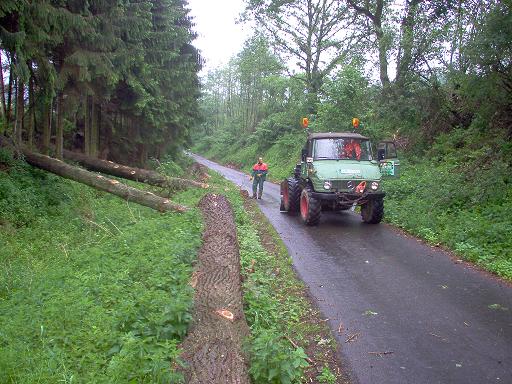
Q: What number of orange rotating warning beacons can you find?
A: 2